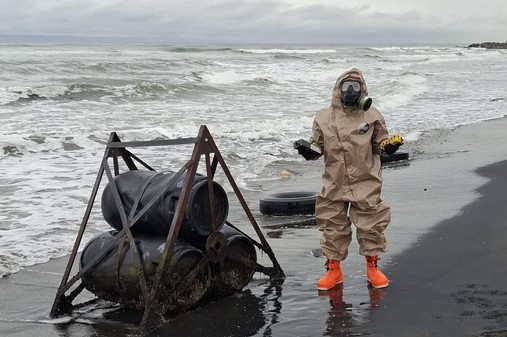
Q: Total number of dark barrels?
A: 3